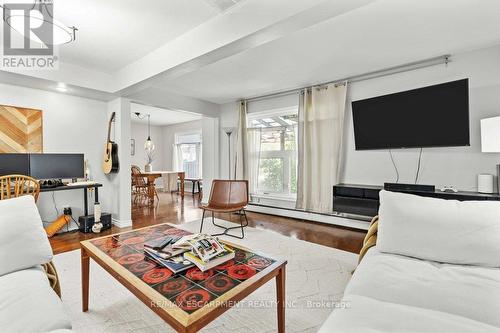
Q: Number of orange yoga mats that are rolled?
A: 1